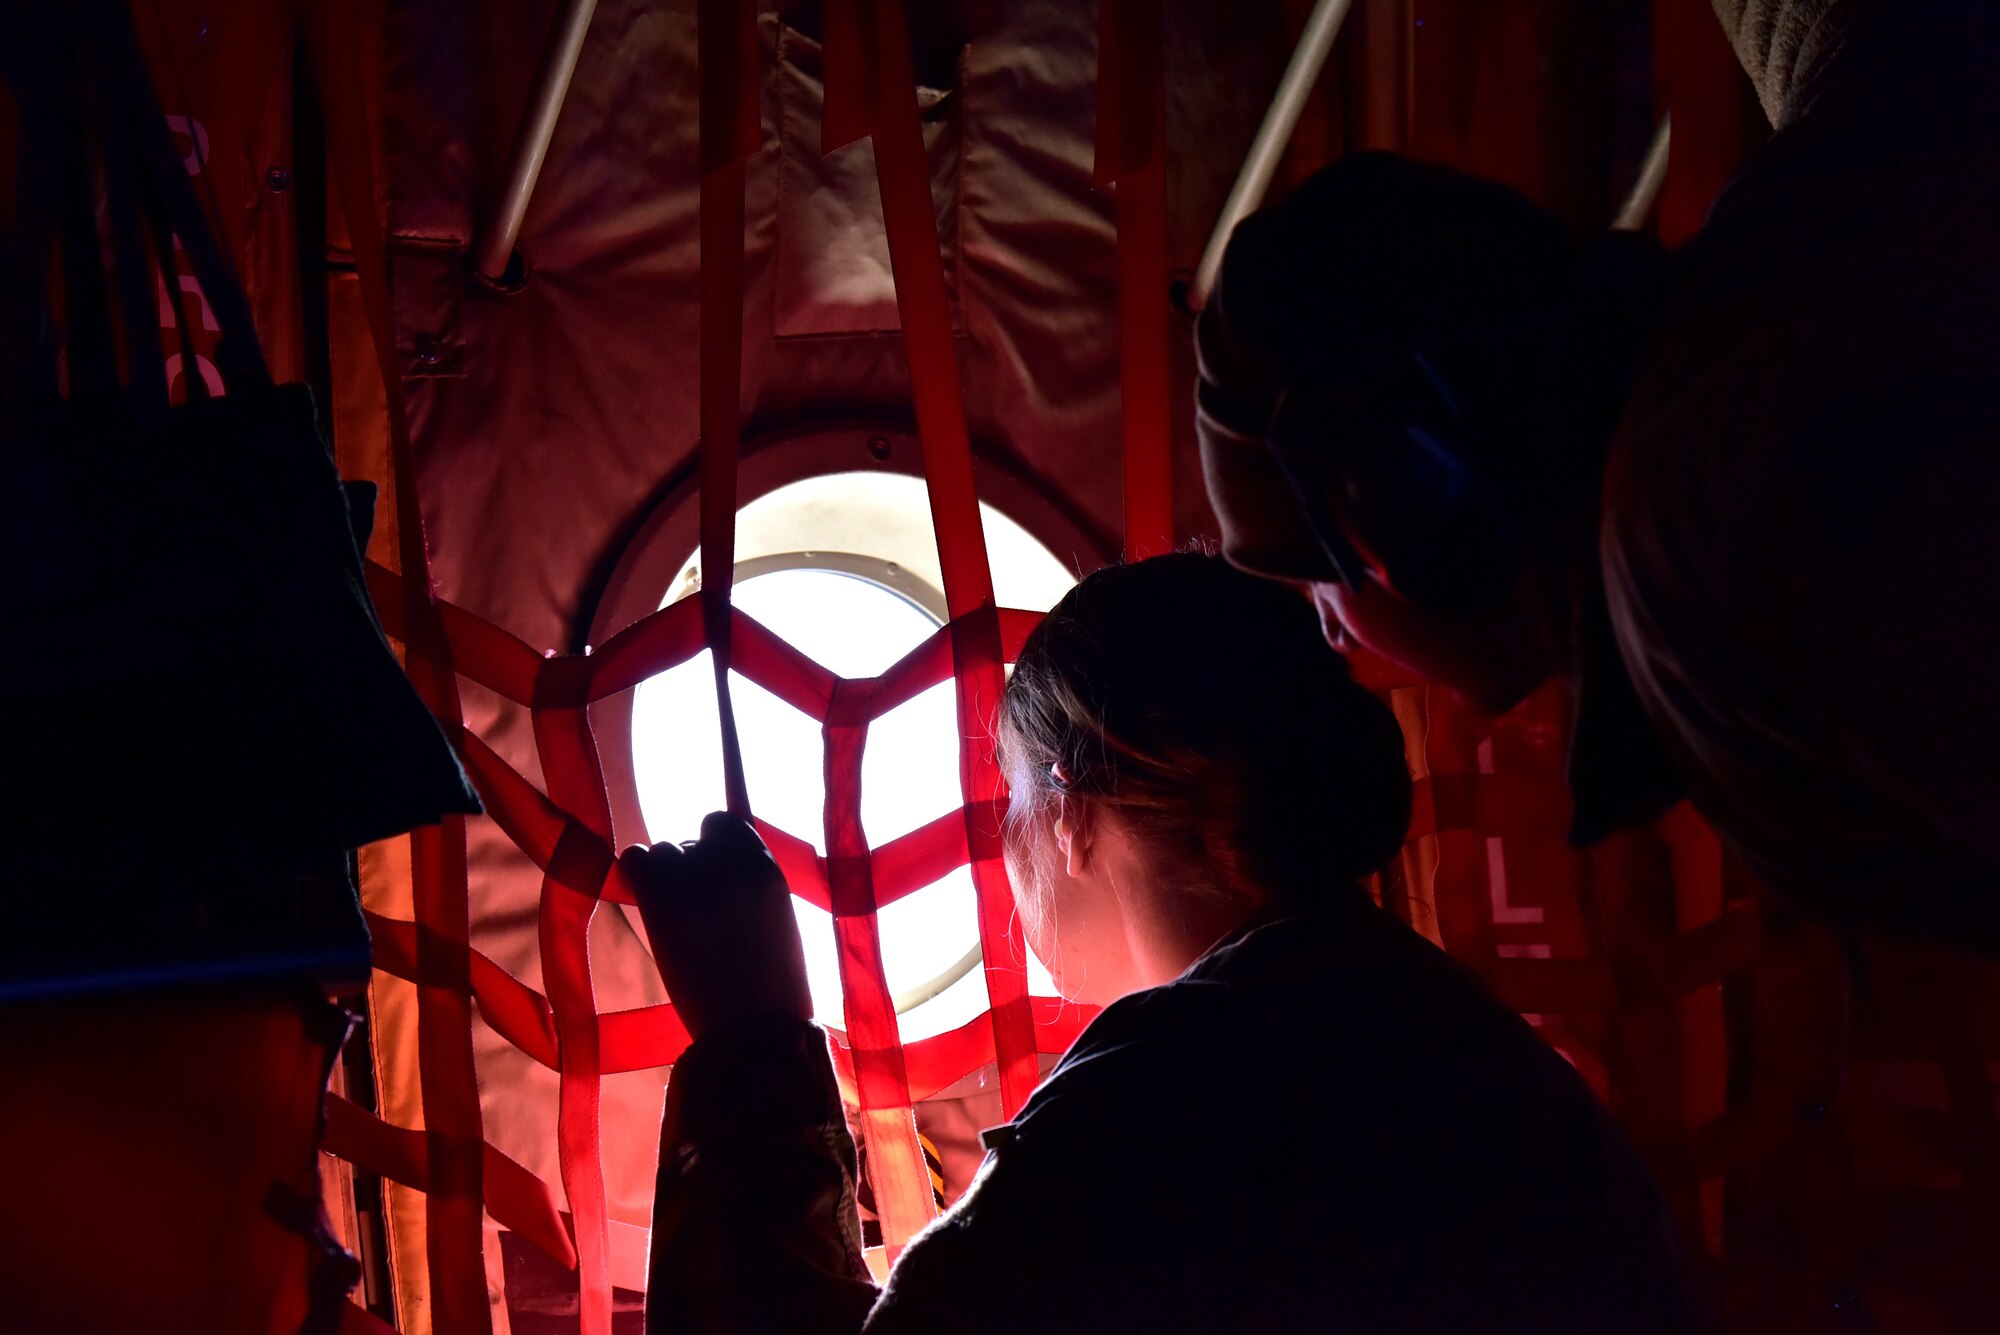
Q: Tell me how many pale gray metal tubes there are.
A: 3